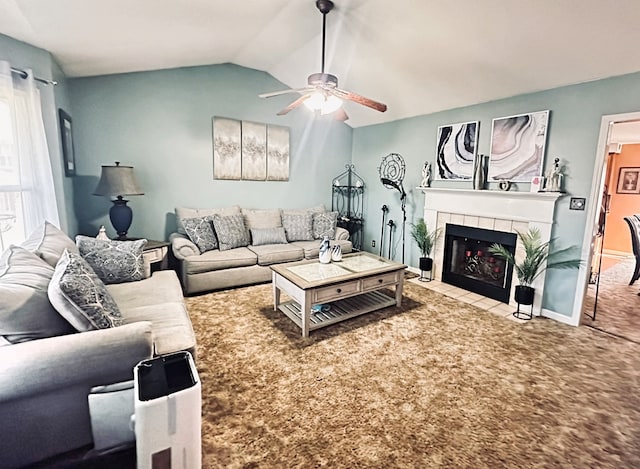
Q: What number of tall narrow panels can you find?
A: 3